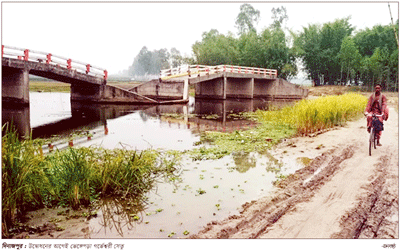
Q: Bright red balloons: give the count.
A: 0